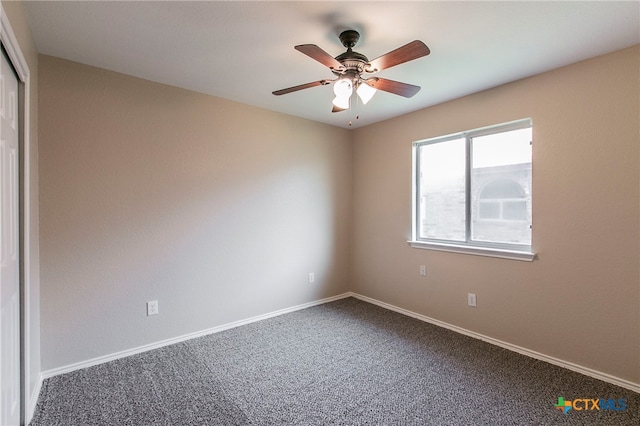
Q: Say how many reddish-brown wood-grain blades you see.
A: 5